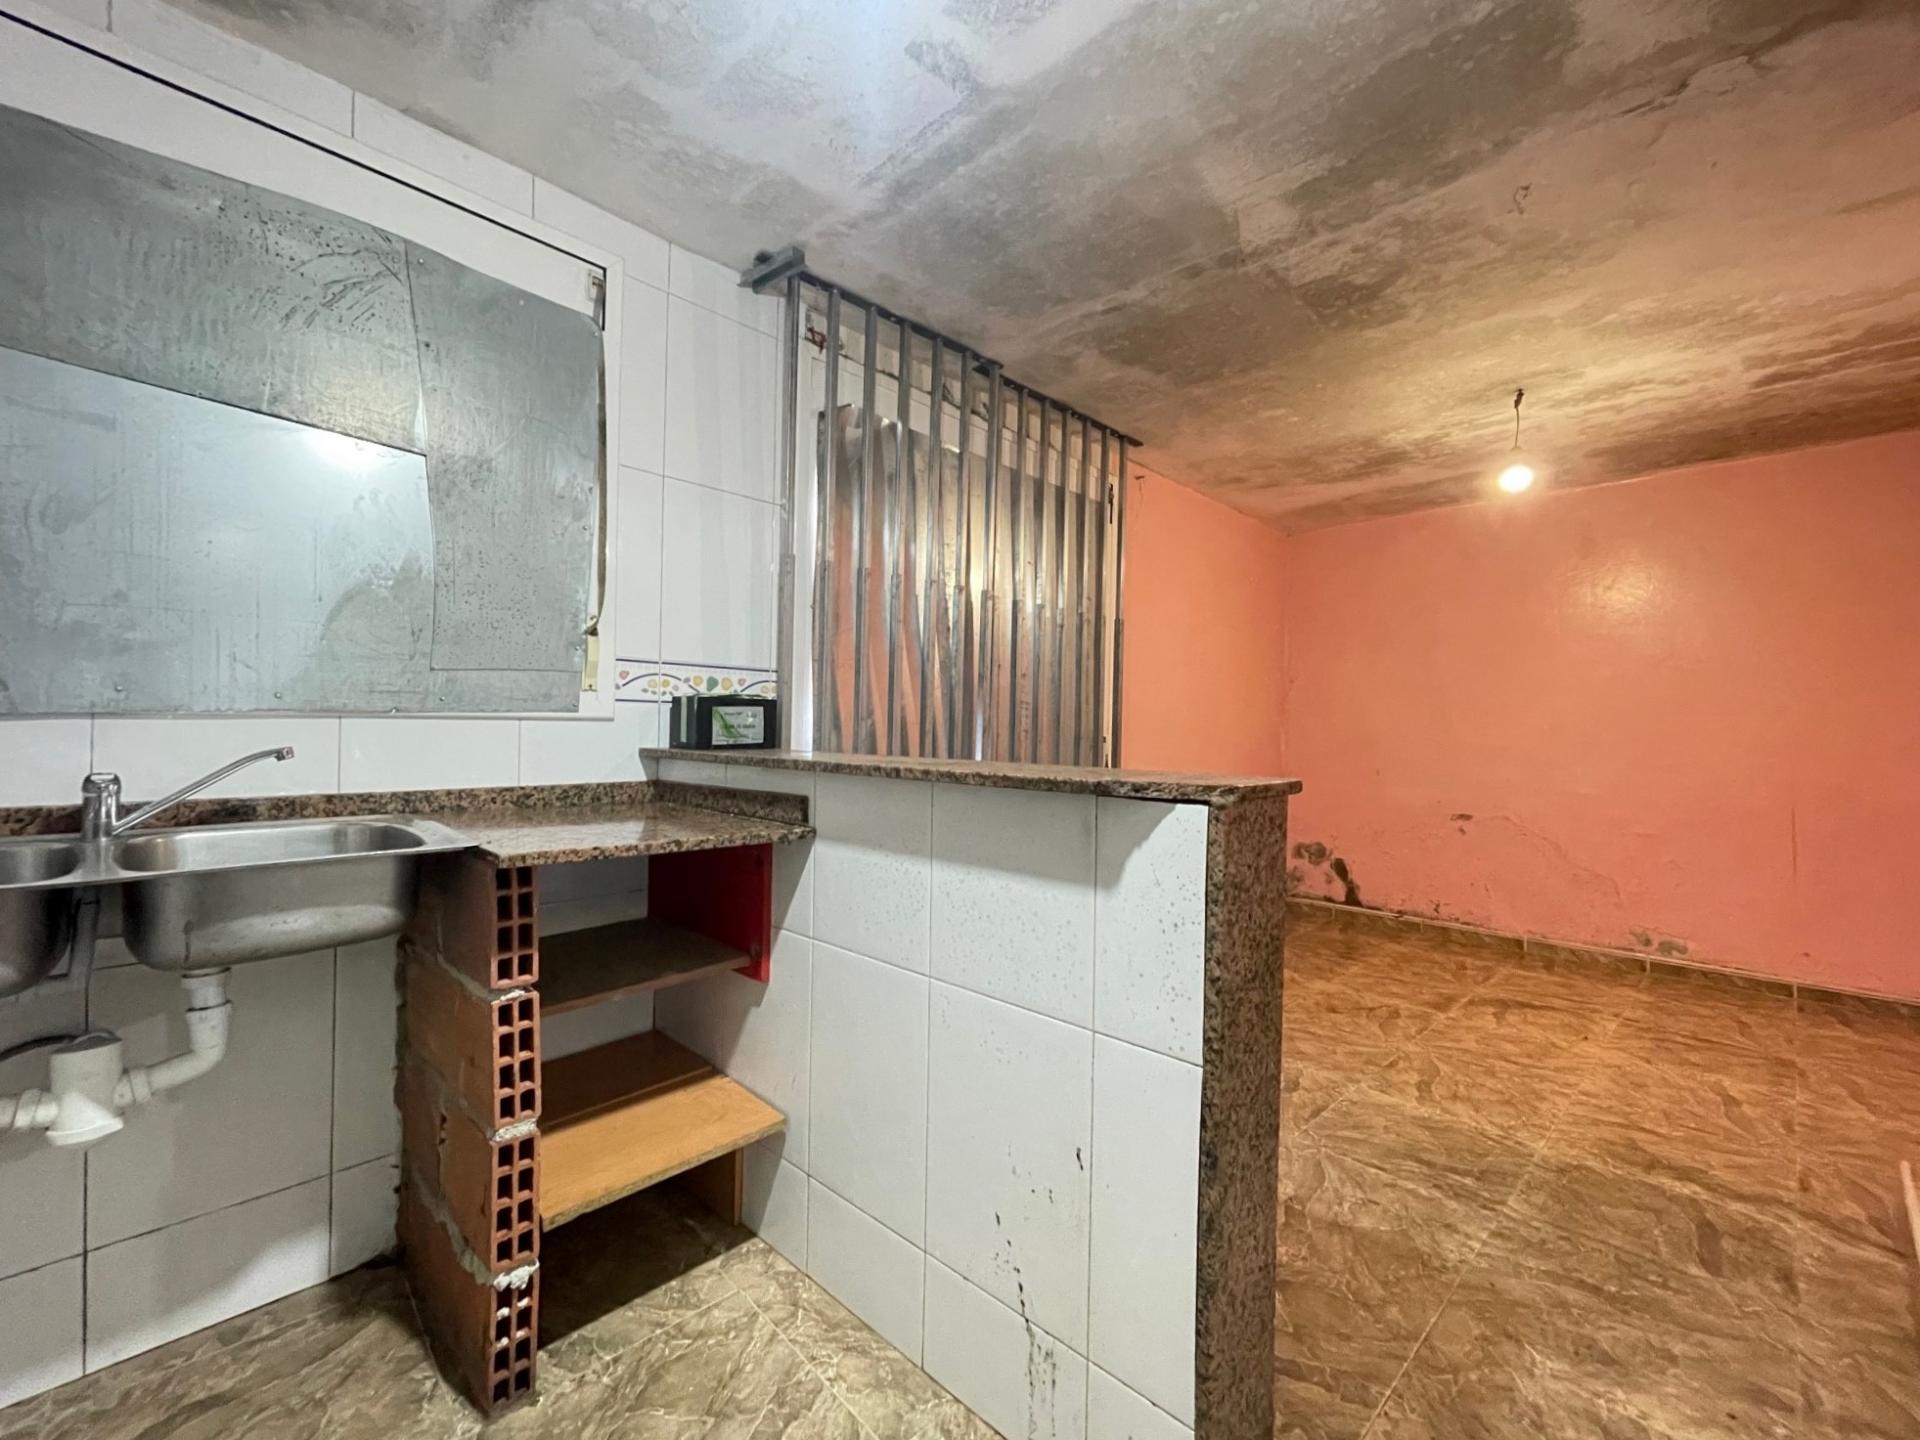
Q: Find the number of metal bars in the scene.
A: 13